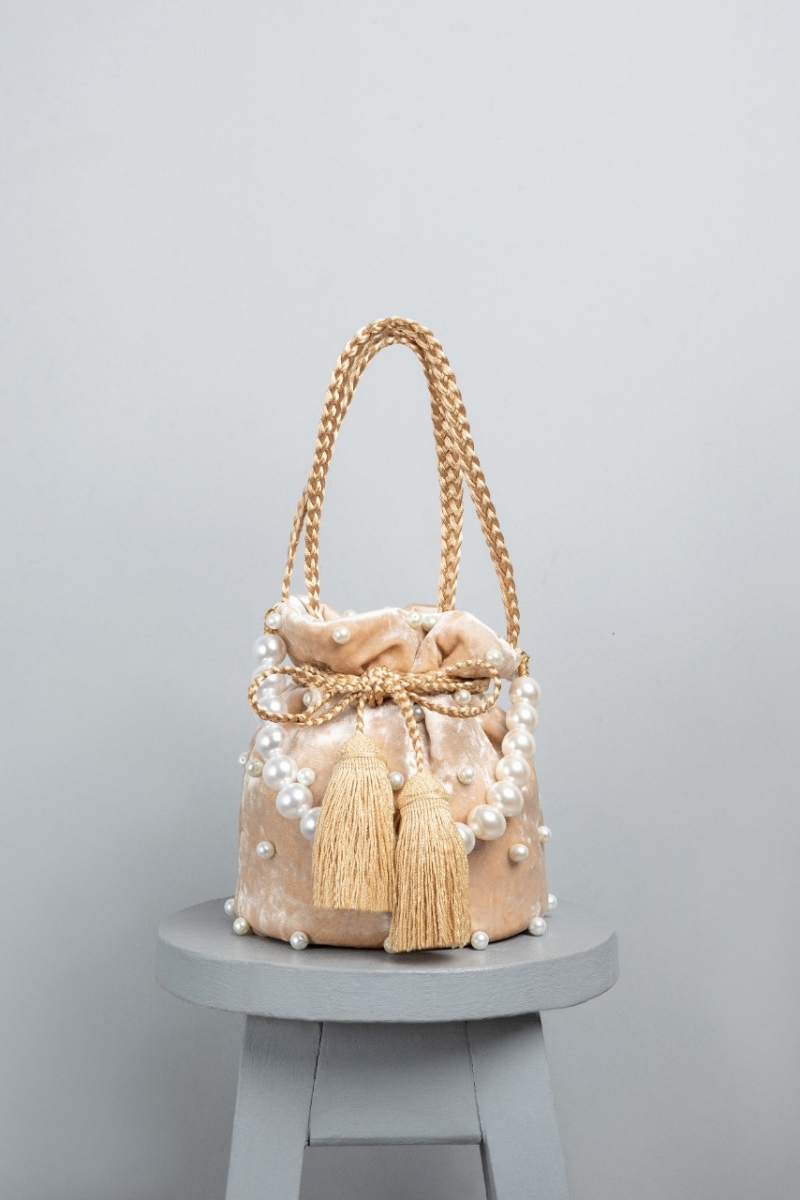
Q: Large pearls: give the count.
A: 14